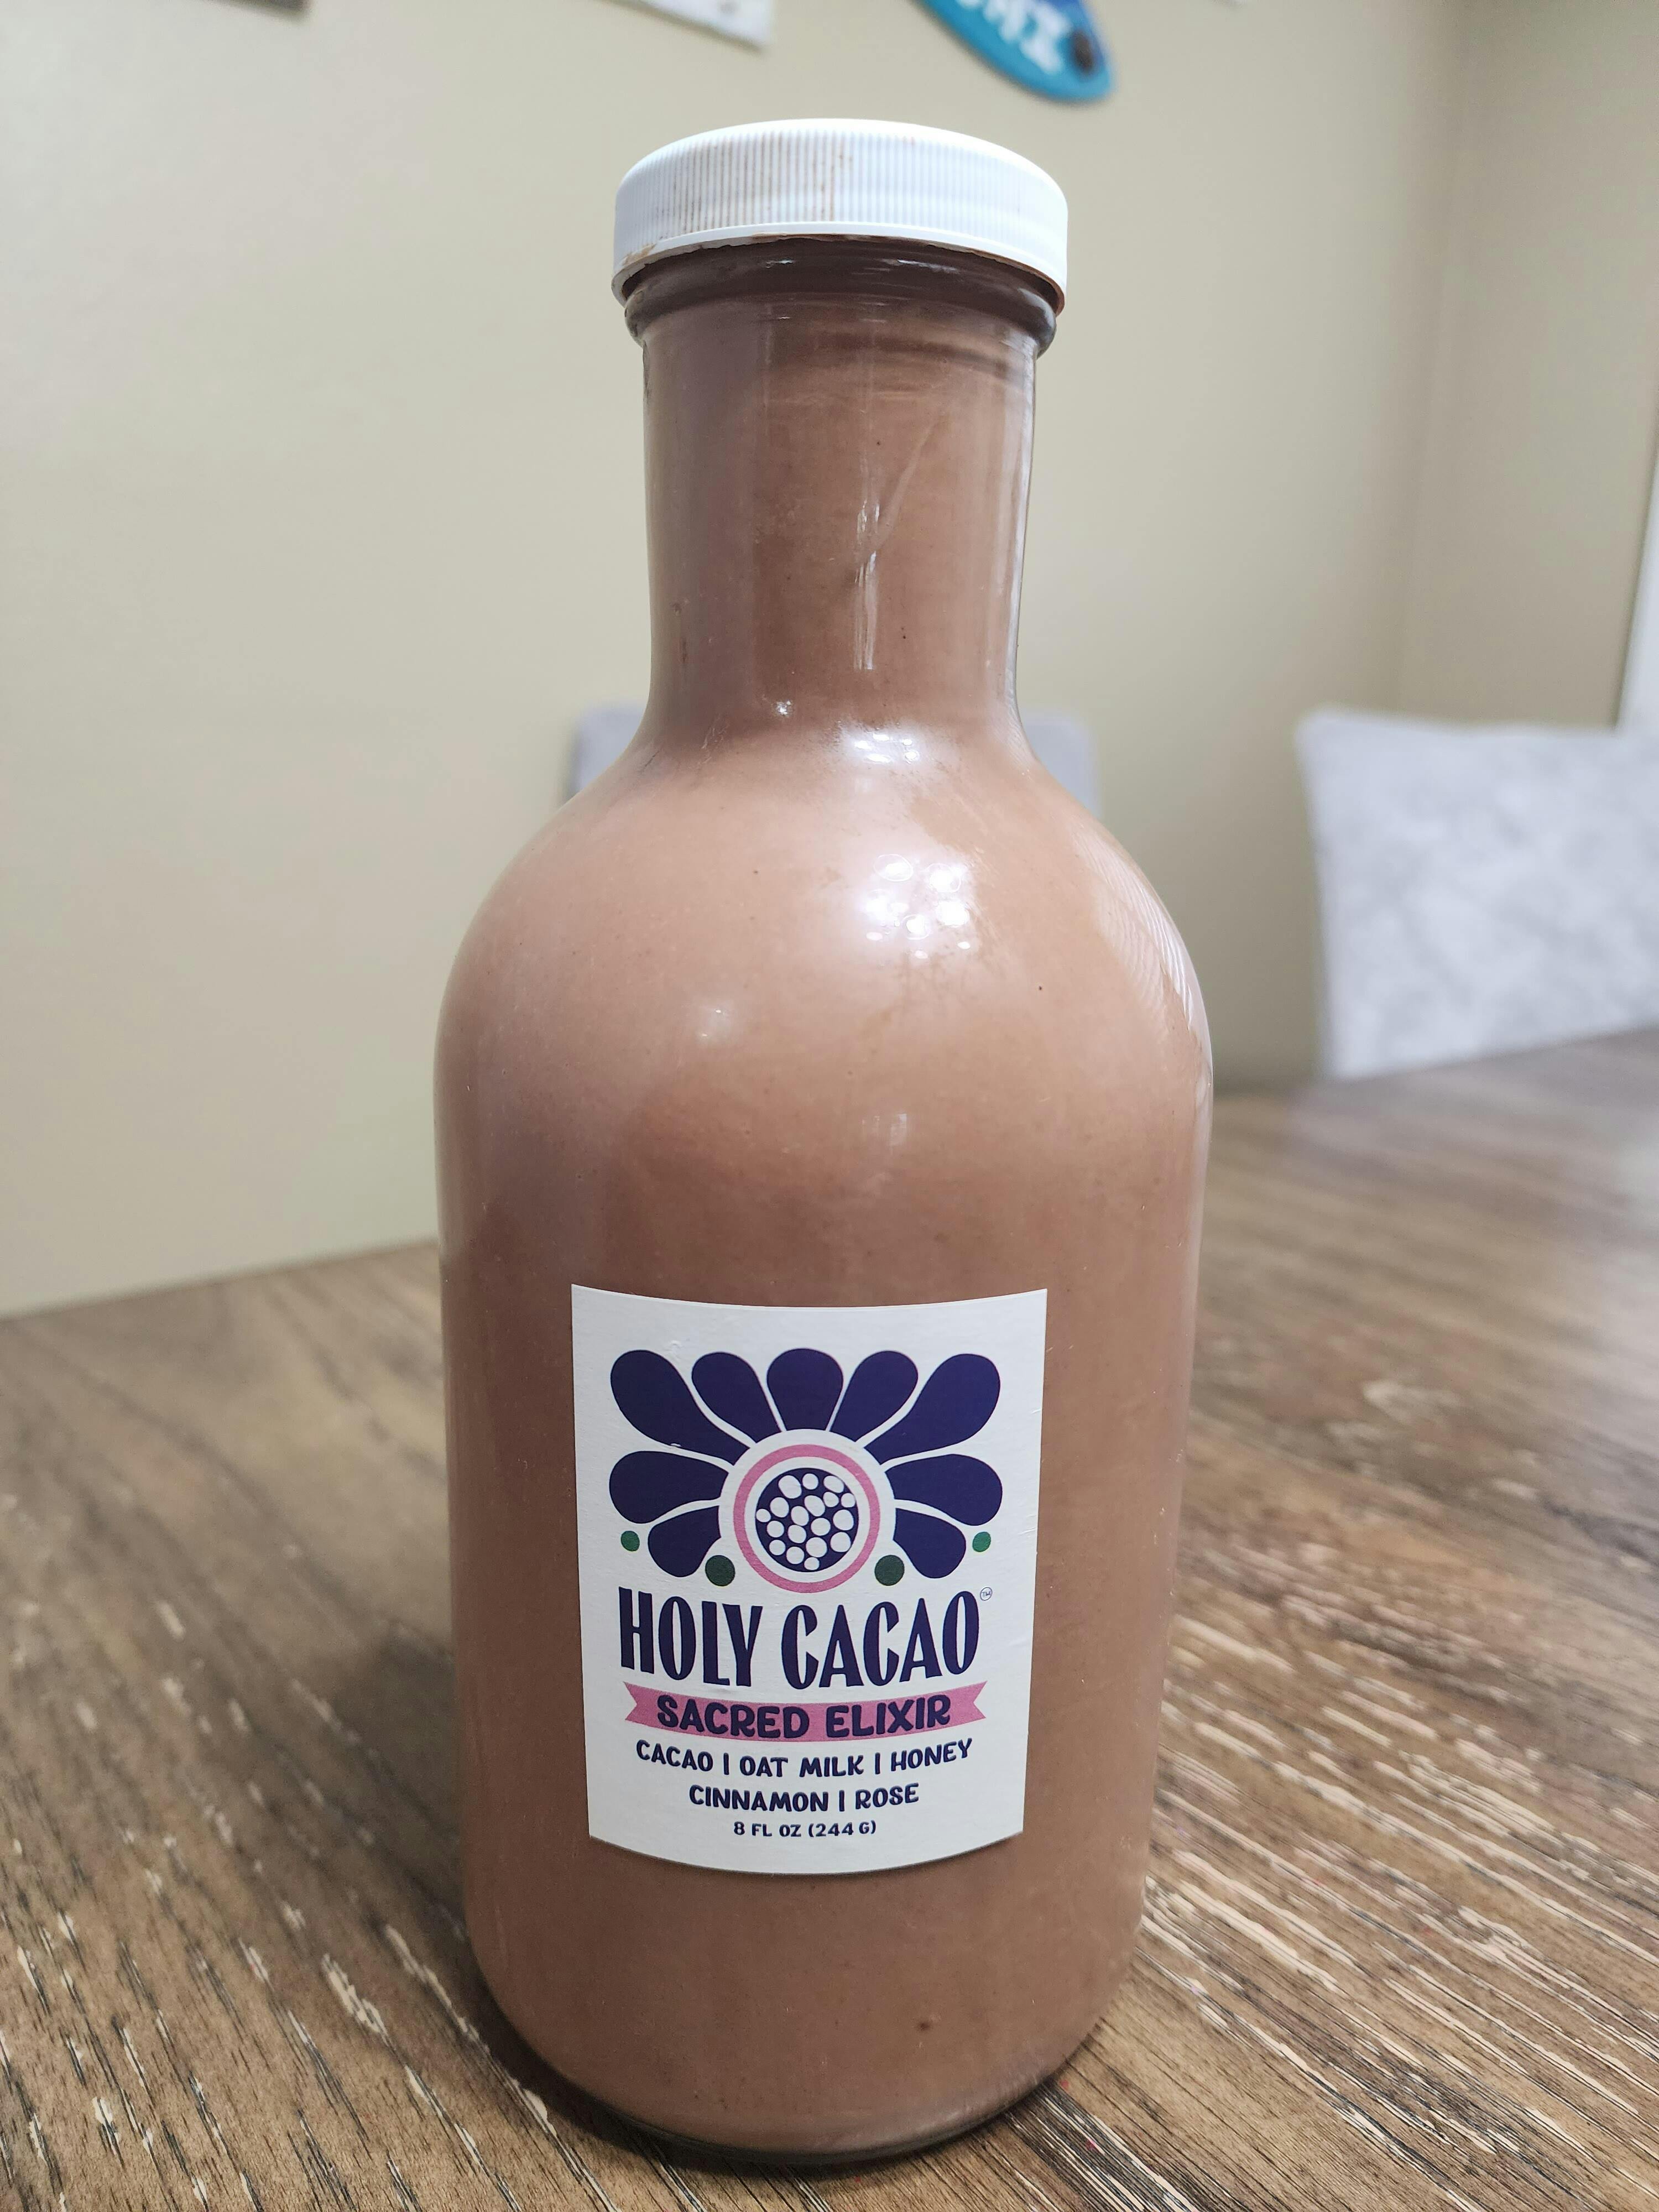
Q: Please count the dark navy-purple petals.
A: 9